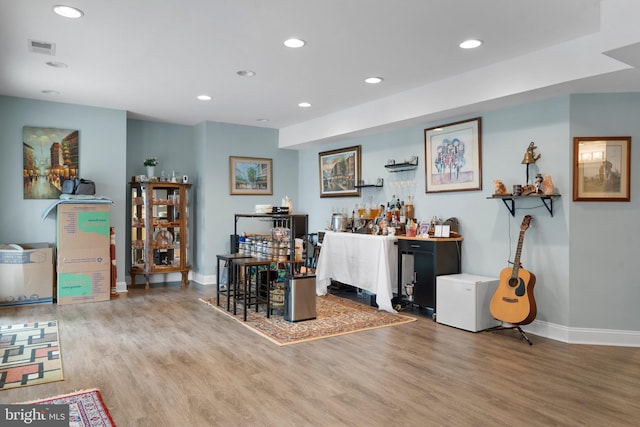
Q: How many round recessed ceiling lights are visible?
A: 10